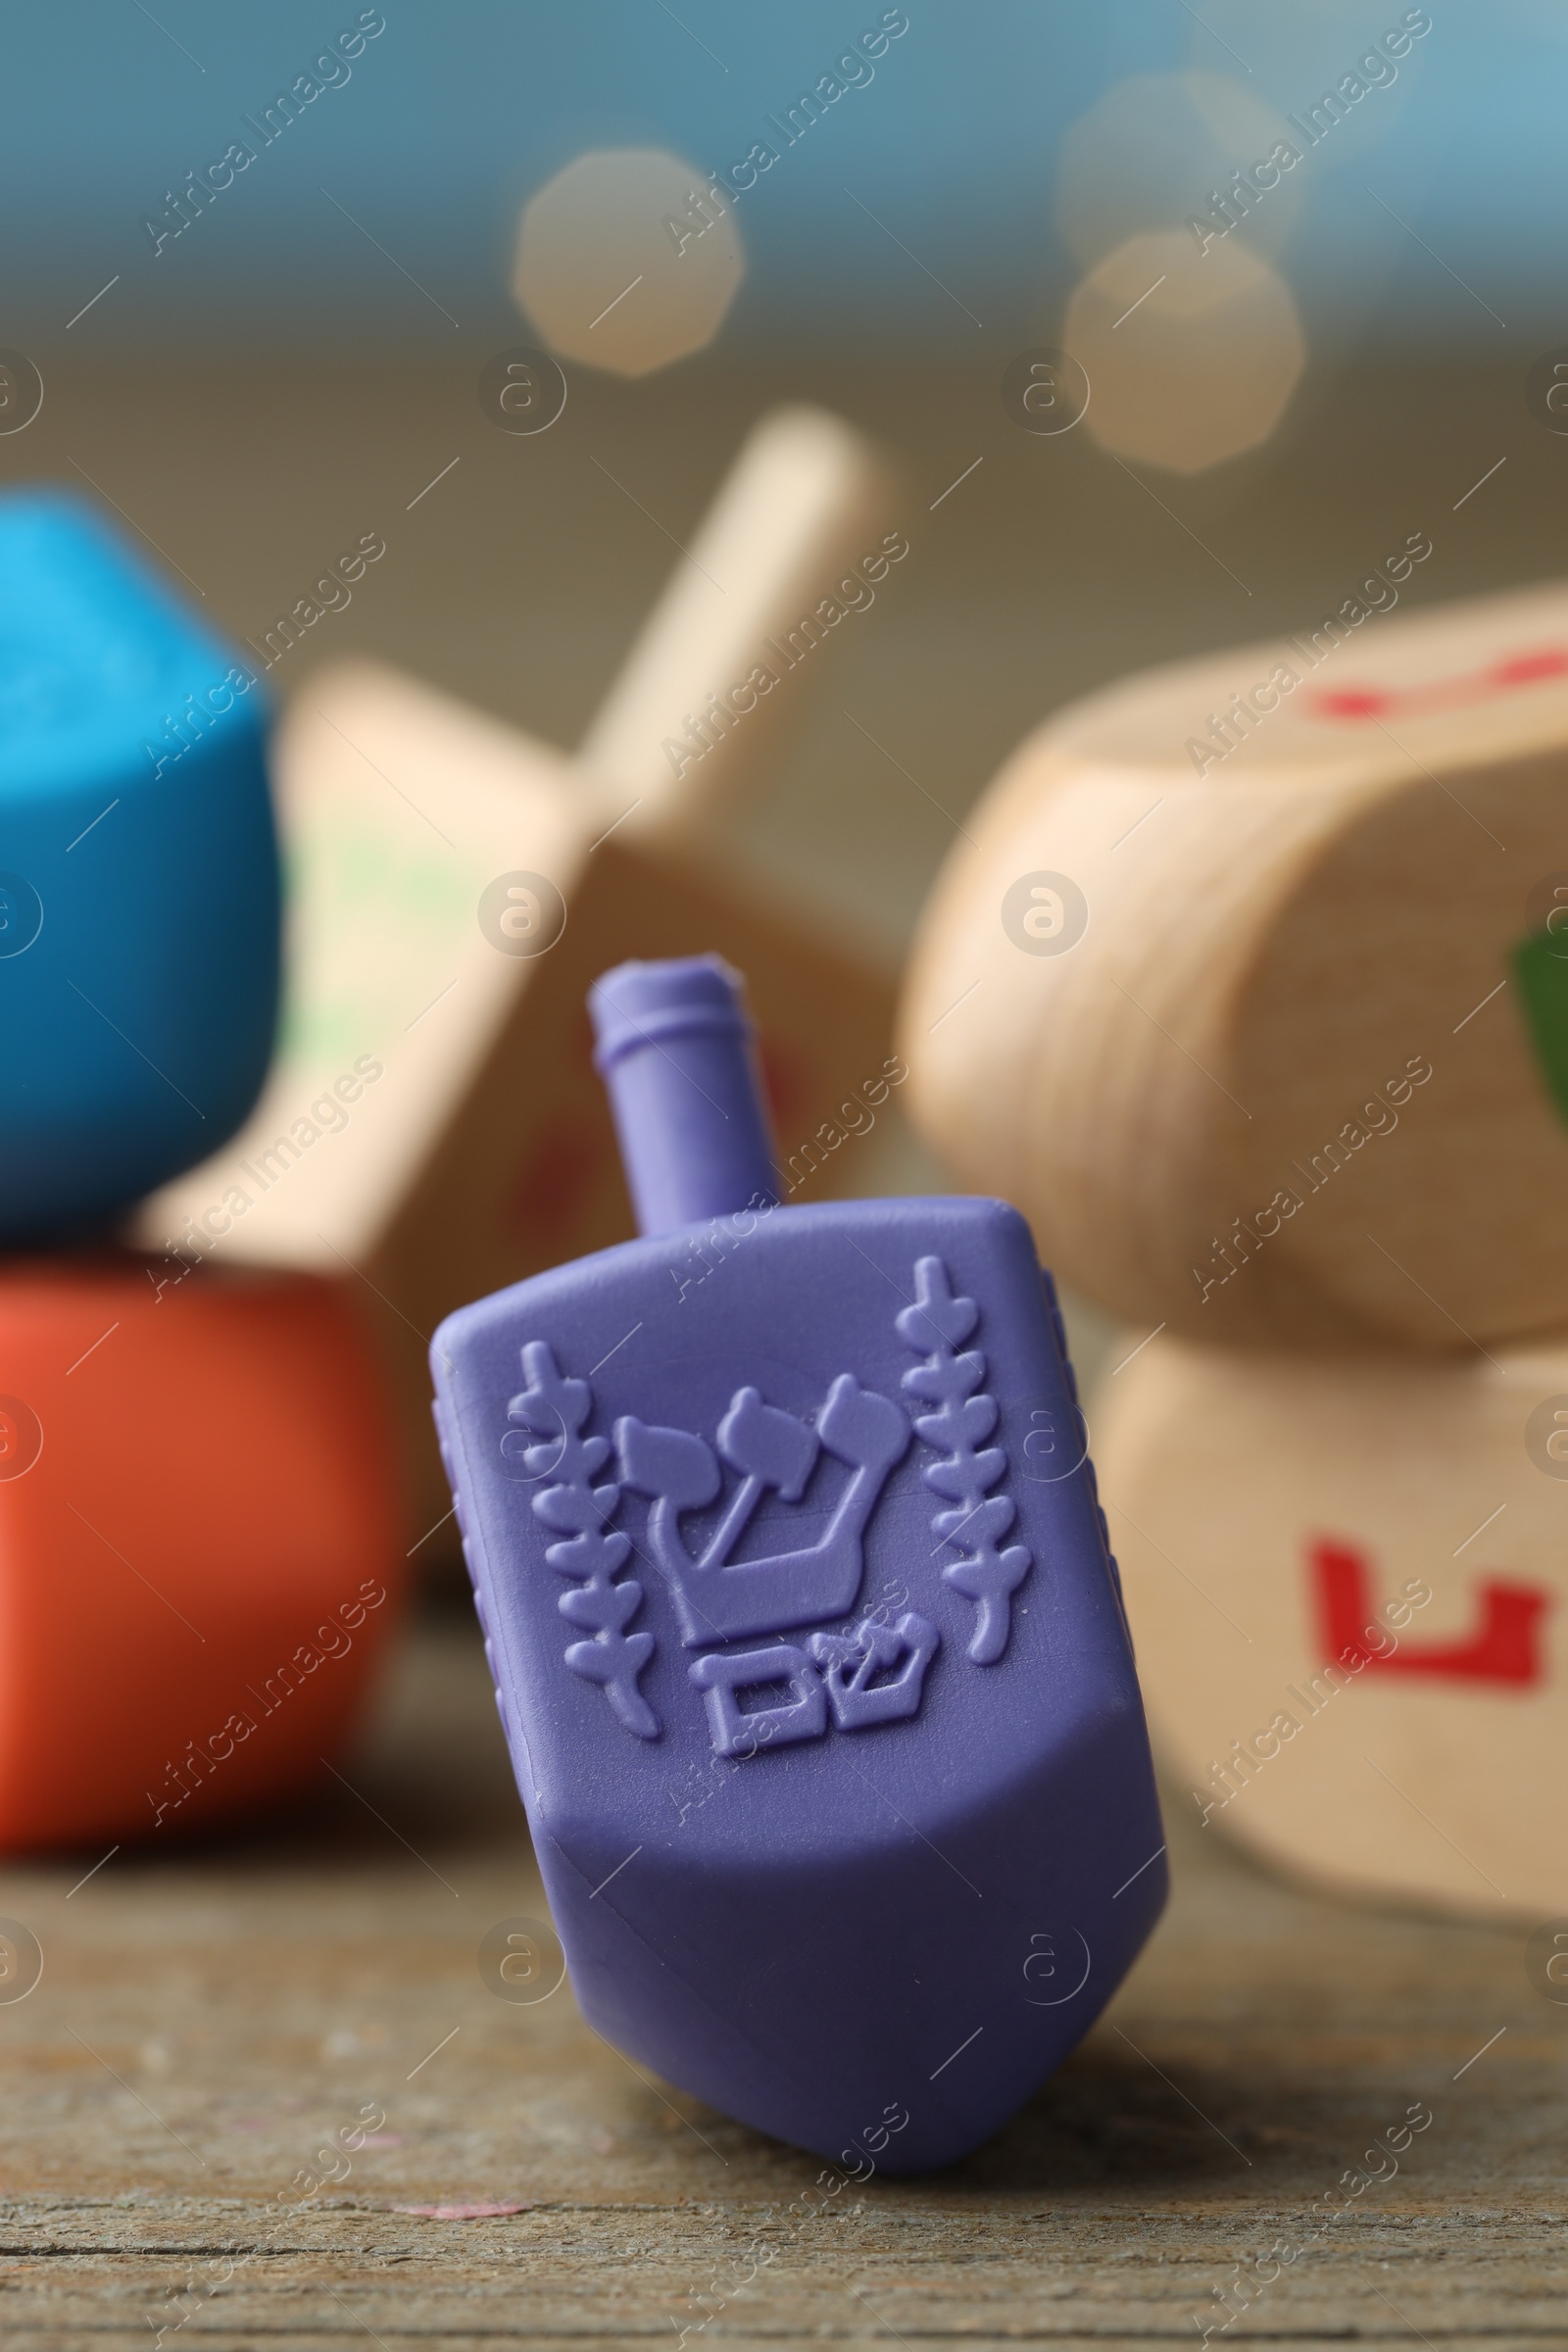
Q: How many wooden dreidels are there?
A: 3